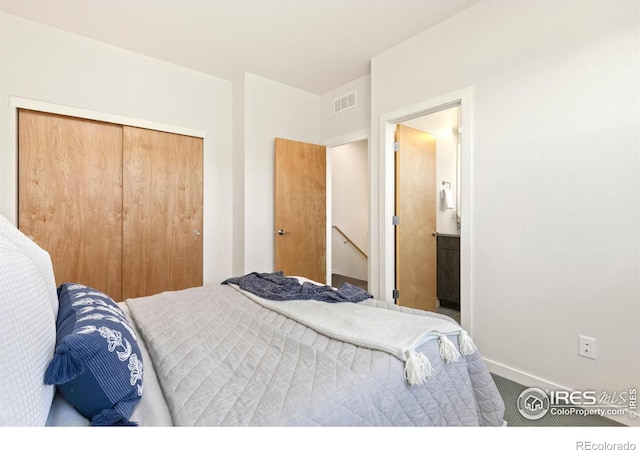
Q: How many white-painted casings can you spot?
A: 3